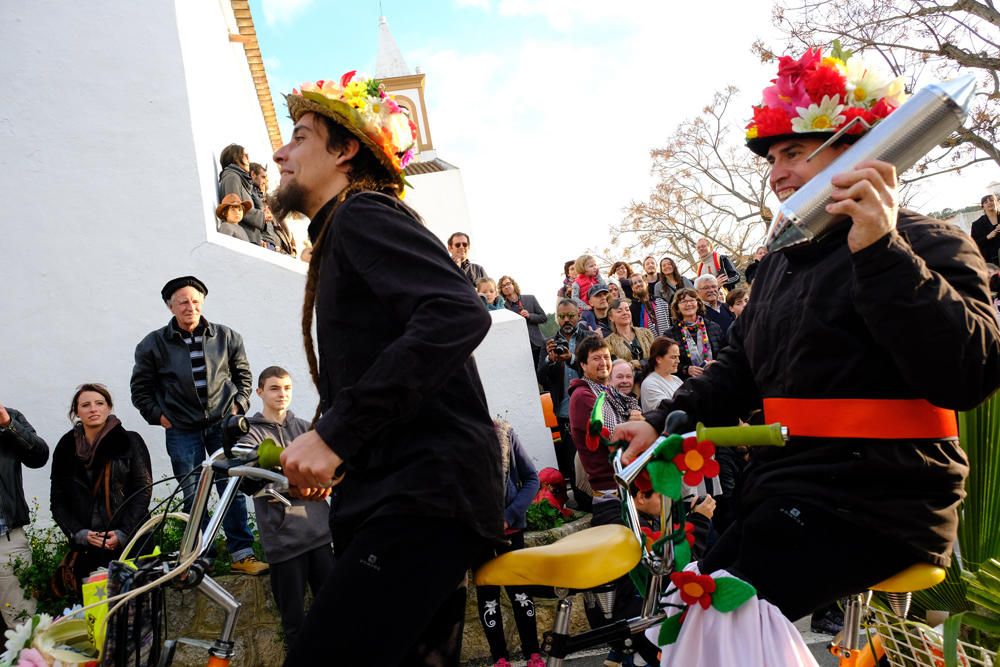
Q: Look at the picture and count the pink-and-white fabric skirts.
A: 1